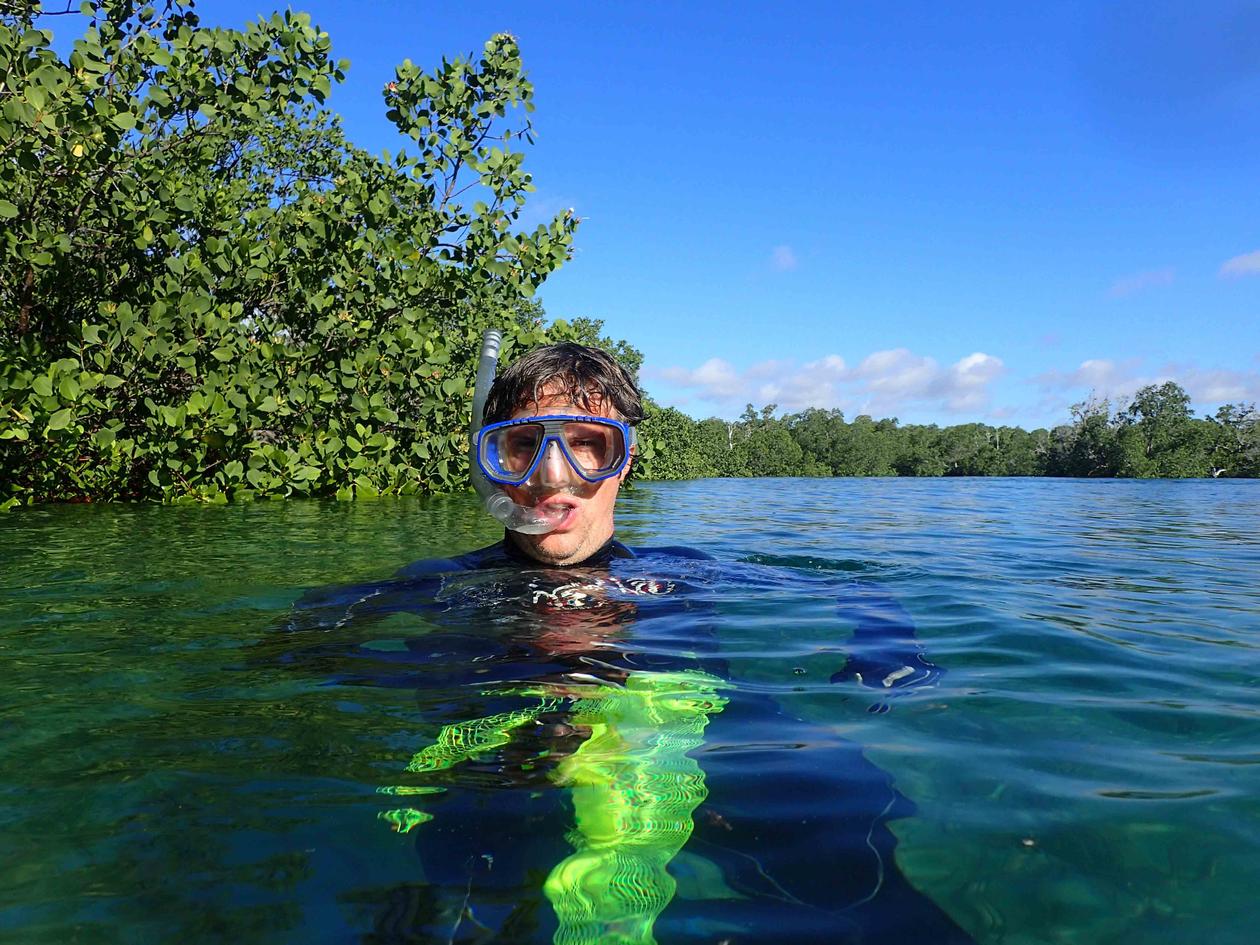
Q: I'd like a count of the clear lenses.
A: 2